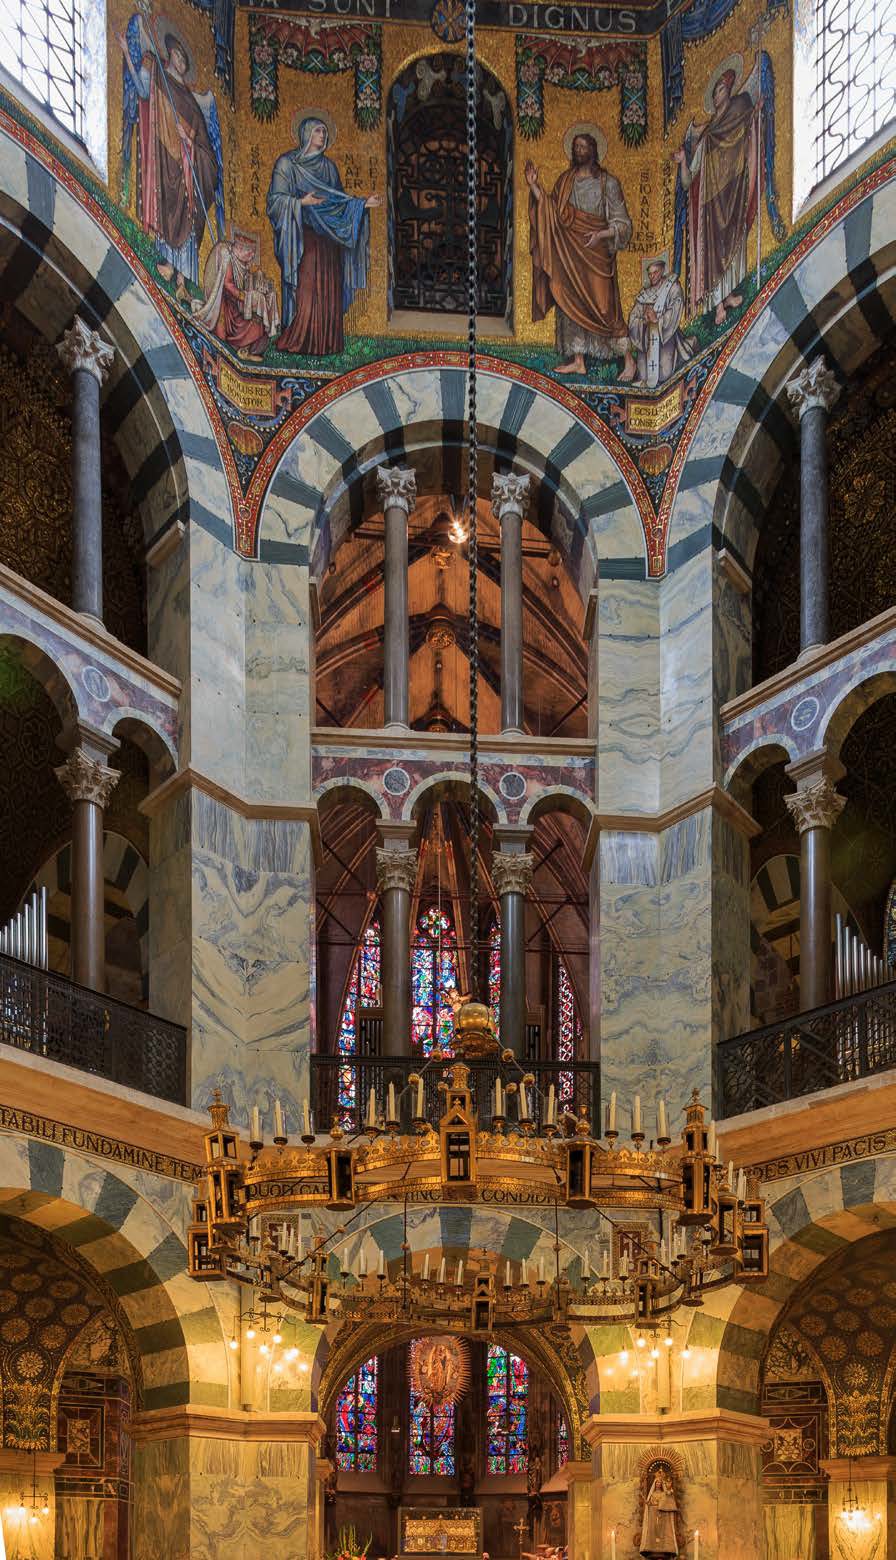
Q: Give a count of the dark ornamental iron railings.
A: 3